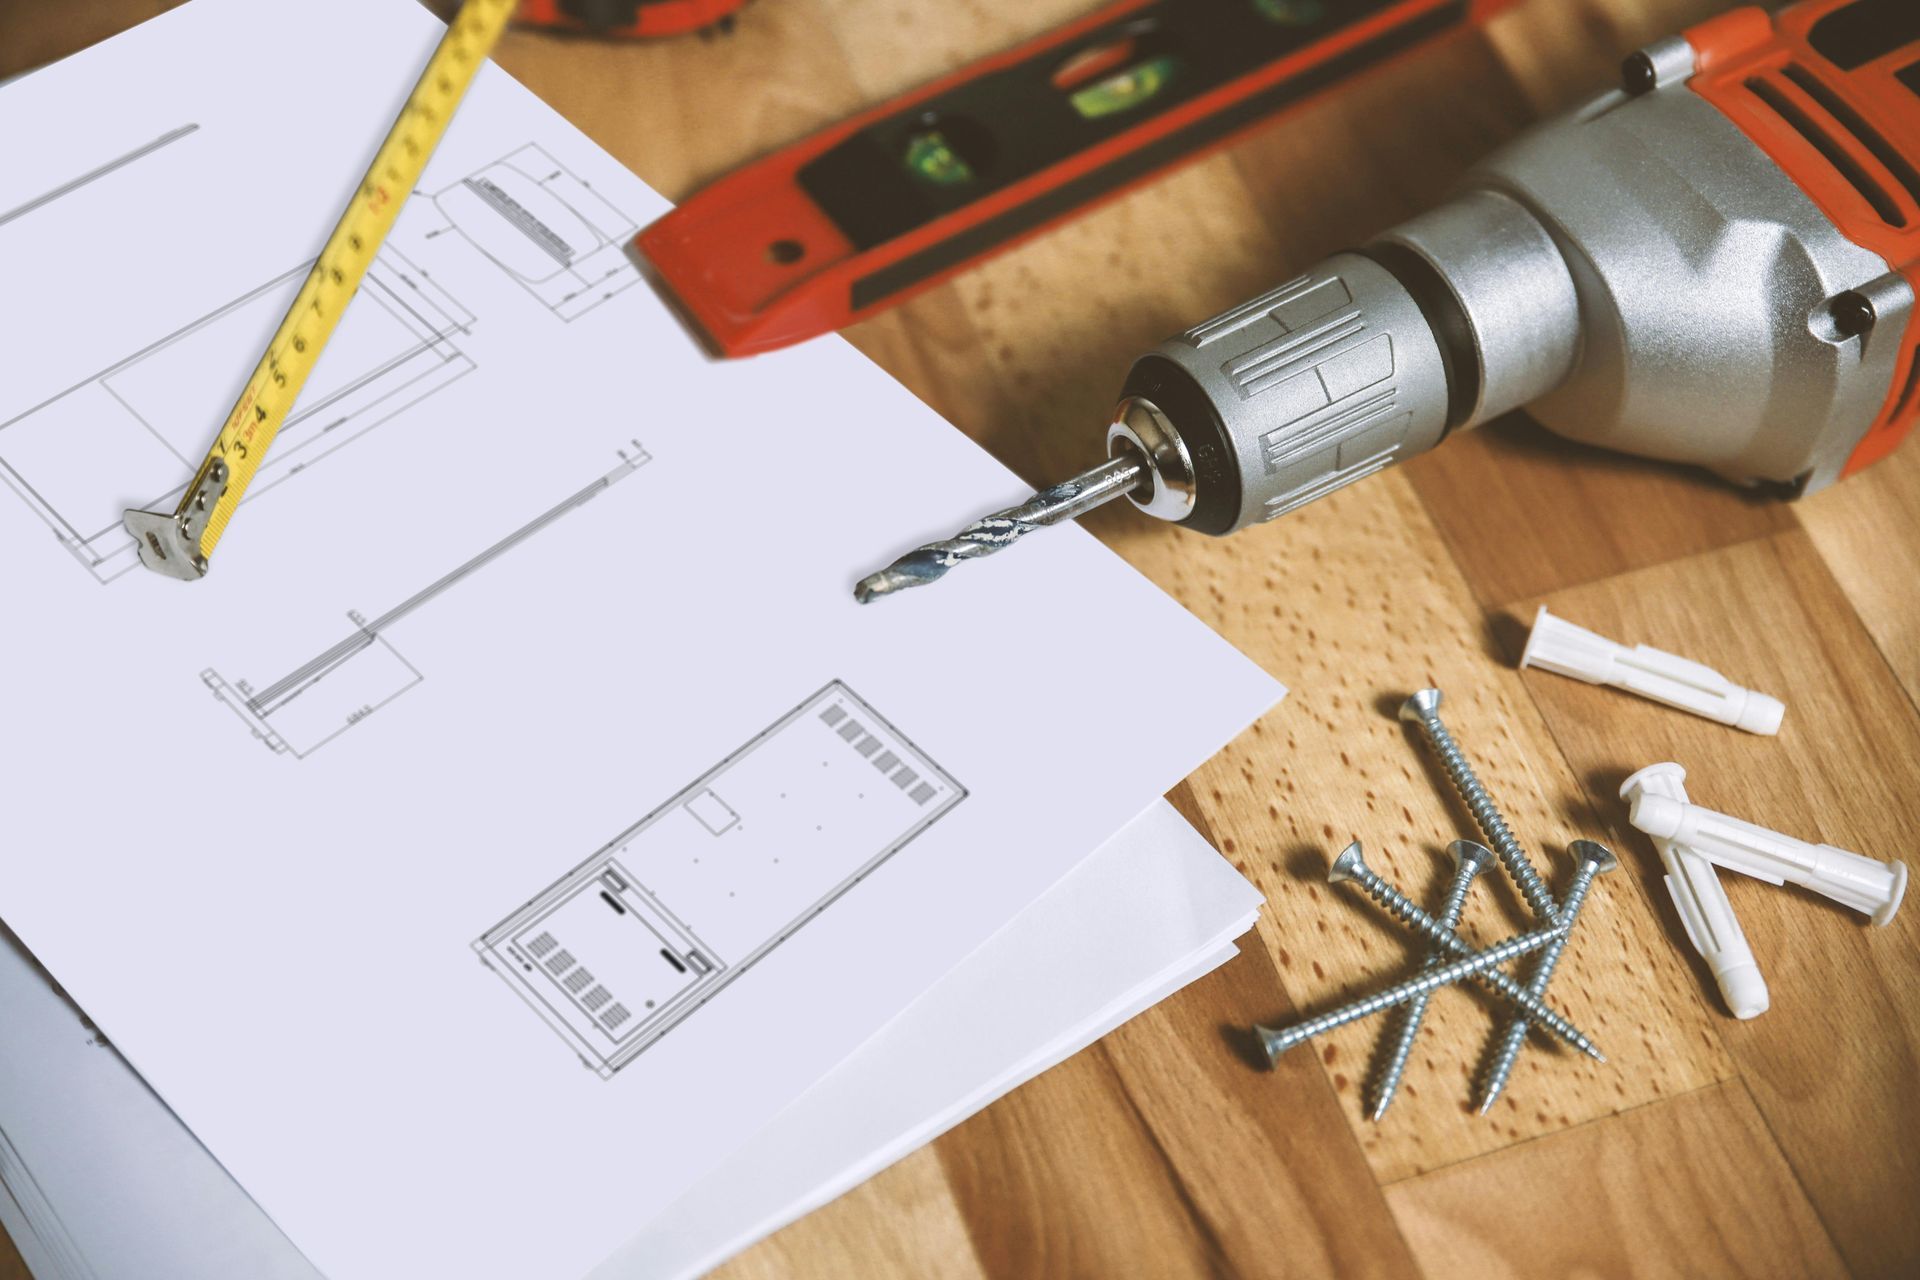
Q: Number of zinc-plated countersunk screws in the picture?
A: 5